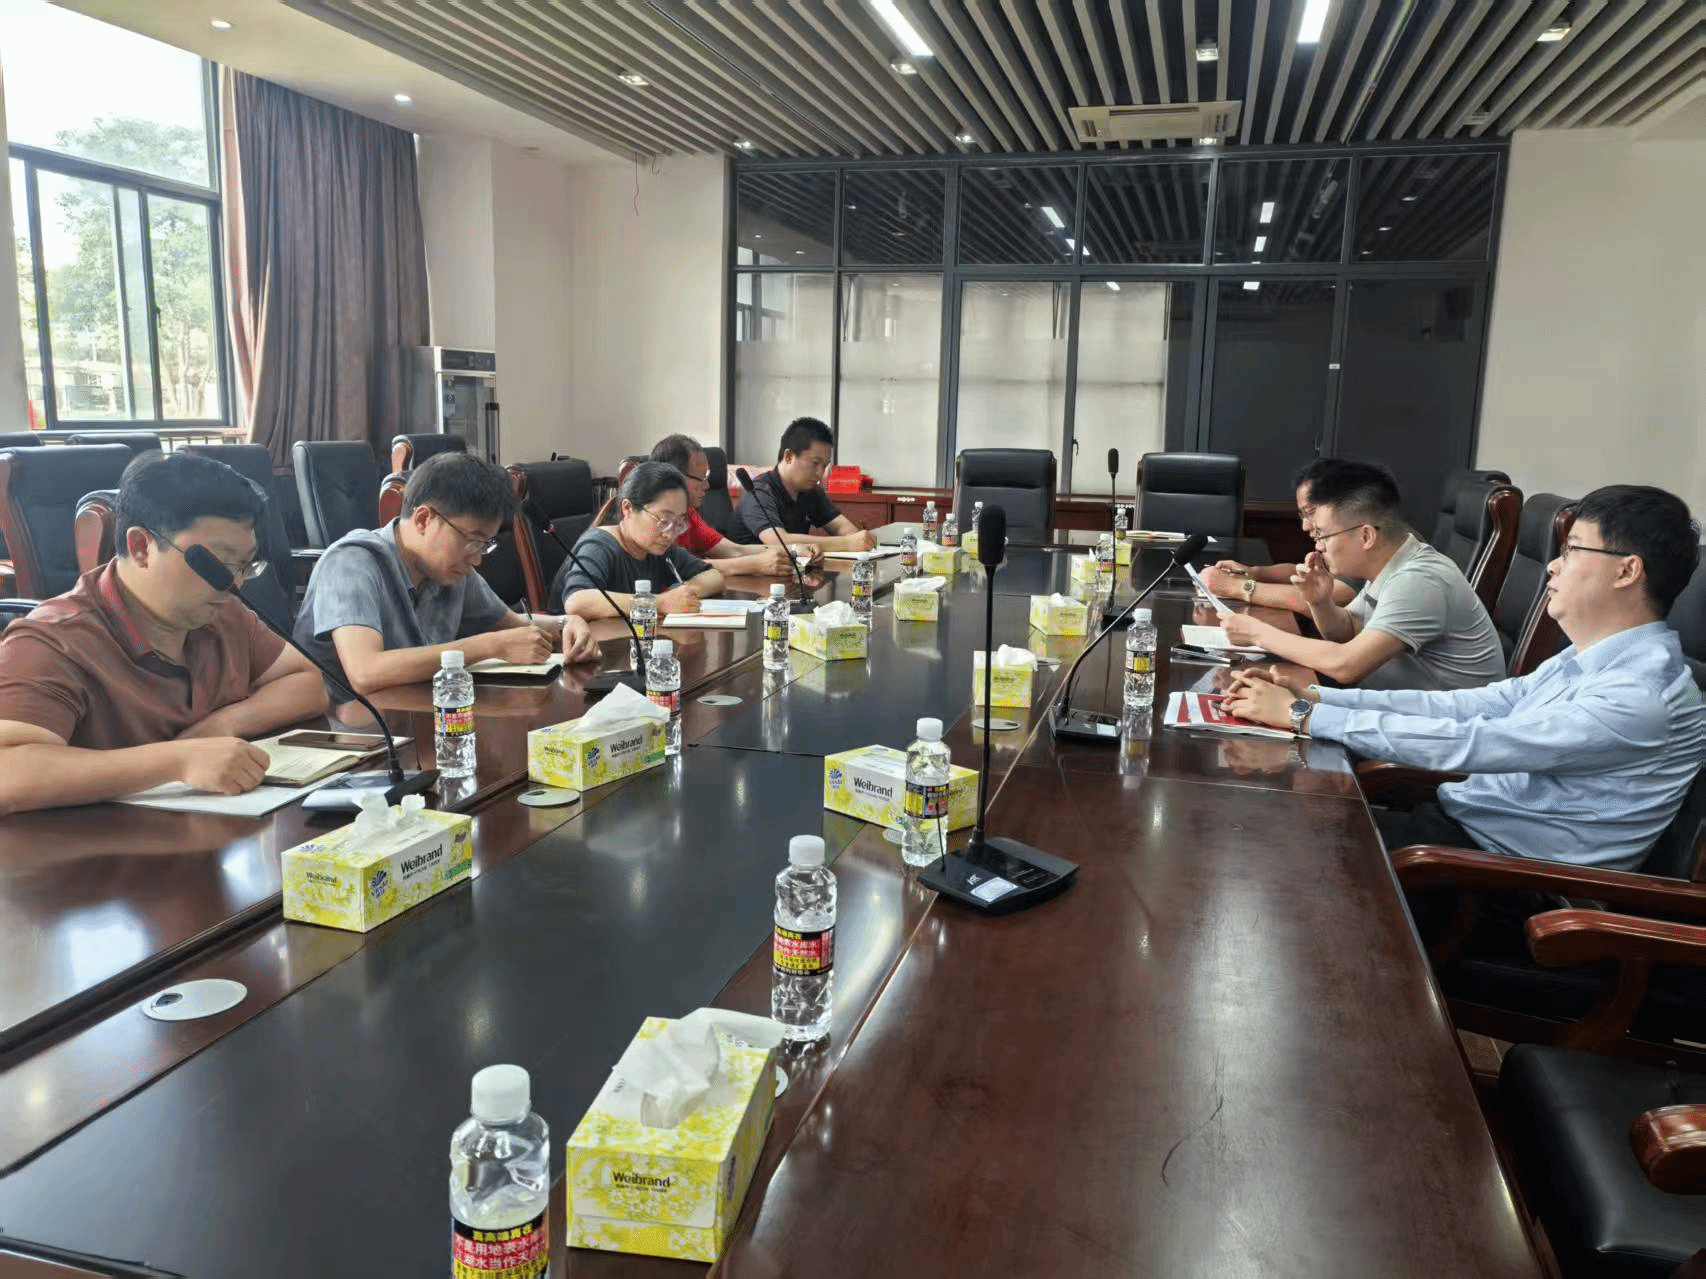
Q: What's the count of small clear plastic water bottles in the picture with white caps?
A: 15